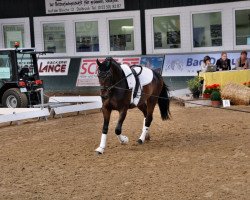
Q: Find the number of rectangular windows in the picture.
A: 7